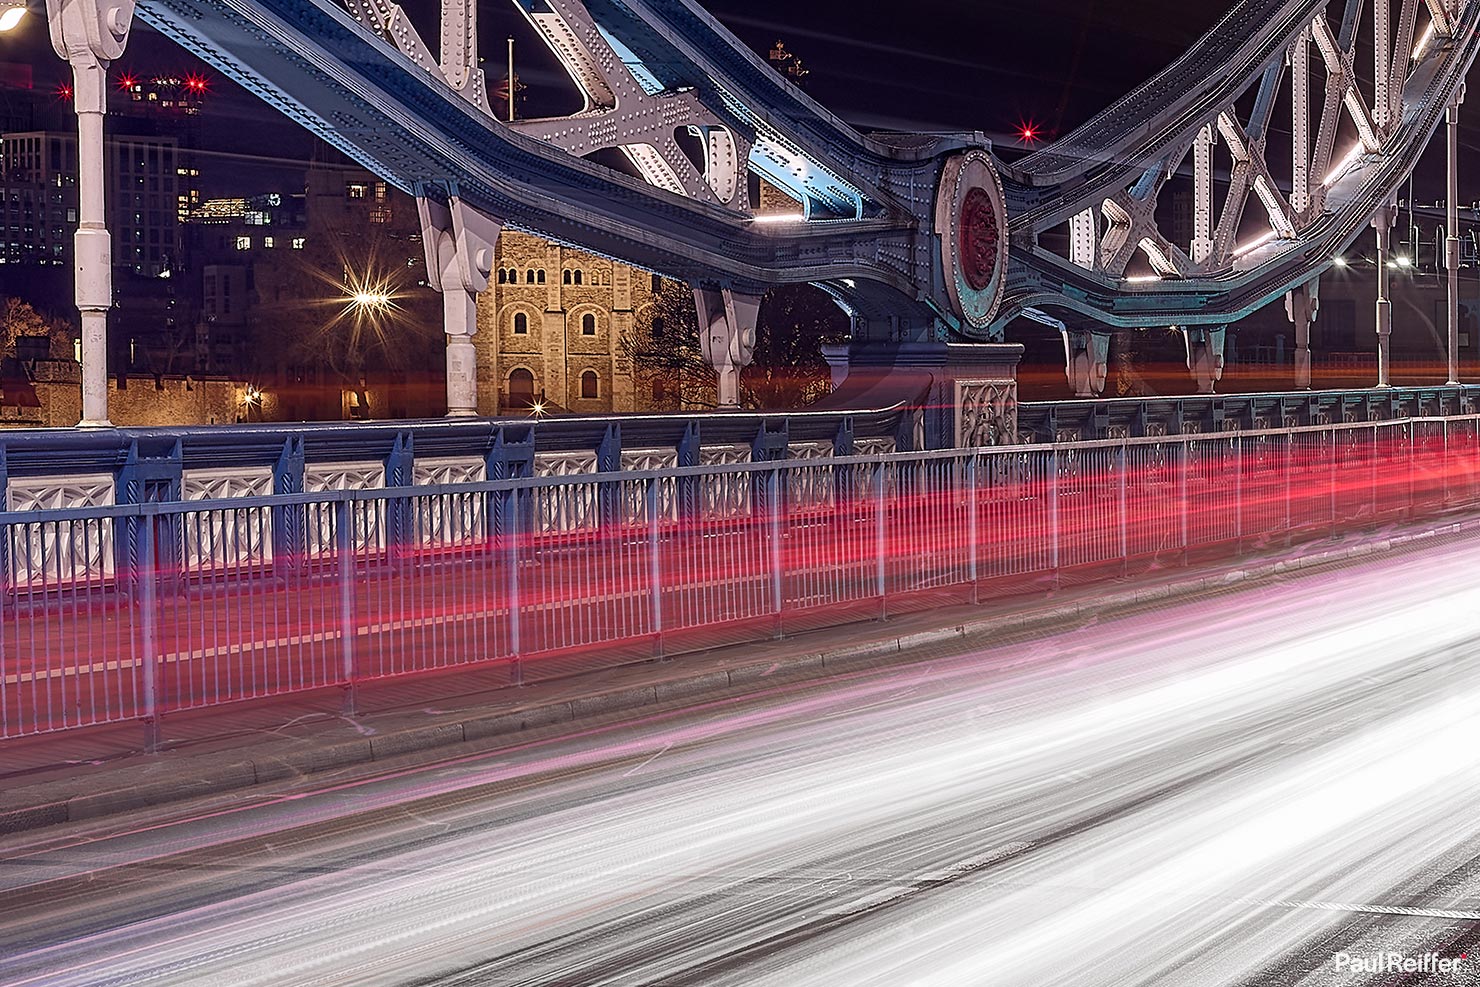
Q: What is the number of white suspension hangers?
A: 8